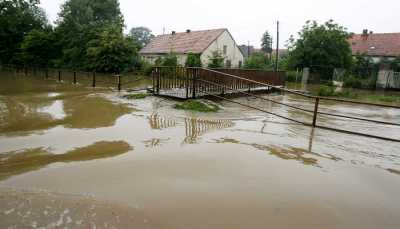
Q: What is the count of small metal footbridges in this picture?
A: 1